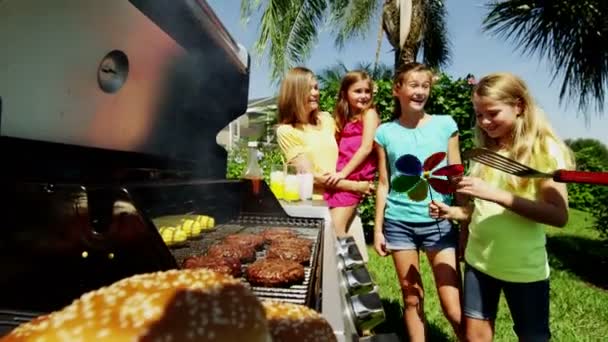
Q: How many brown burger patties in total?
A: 7